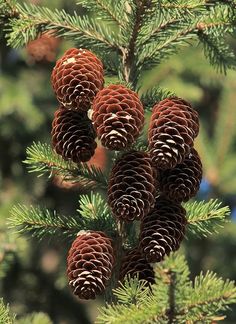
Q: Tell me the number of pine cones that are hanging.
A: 9